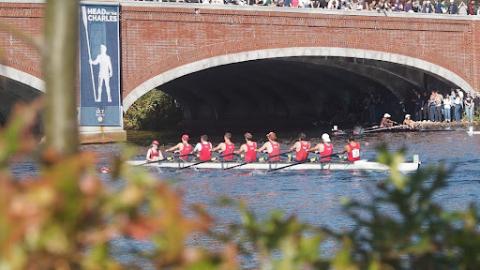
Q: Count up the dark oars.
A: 4